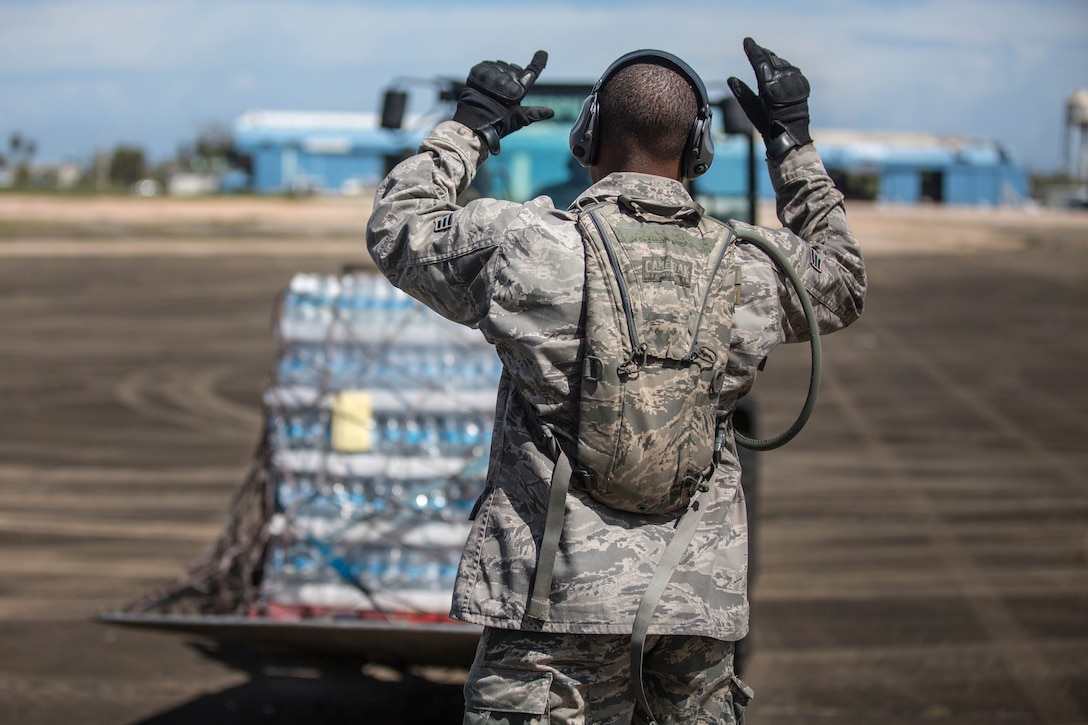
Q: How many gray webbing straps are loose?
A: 2